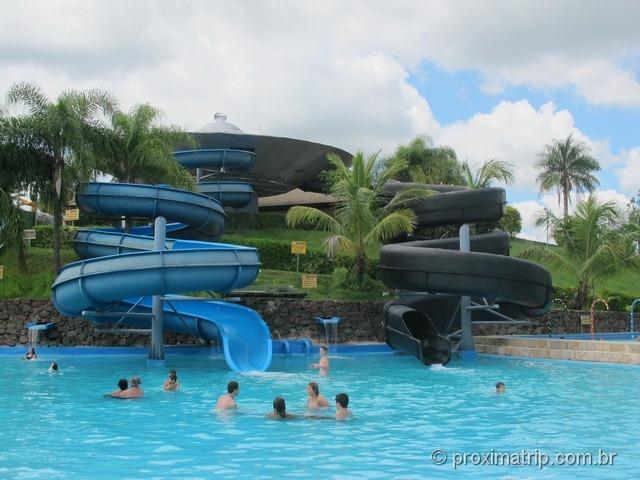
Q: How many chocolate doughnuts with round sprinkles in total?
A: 0